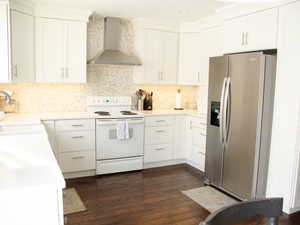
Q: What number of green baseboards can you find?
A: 0